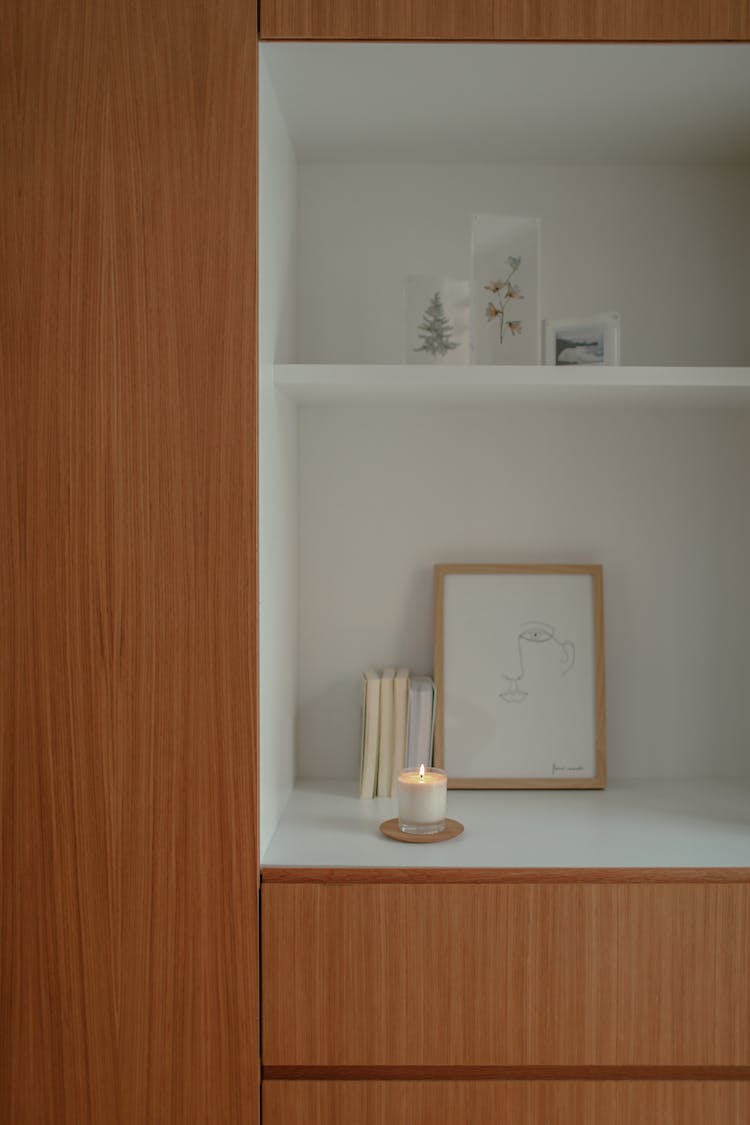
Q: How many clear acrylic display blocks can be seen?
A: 3